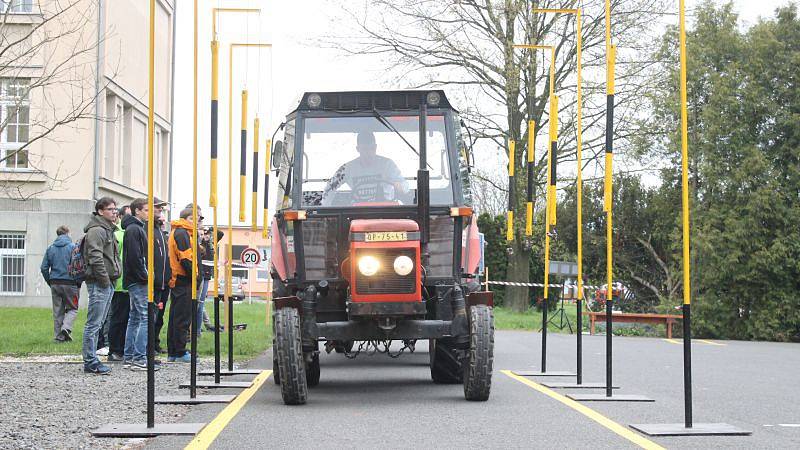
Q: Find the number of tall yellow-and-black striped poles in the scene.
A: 8